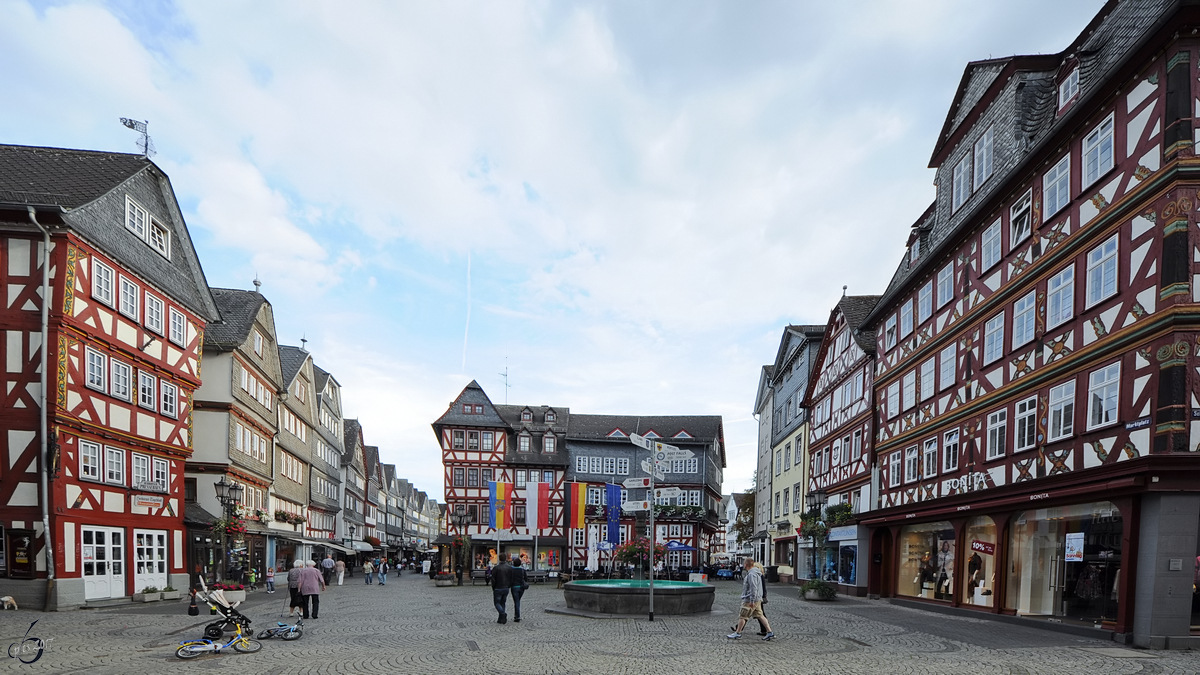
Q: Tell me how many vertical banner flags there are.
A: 4